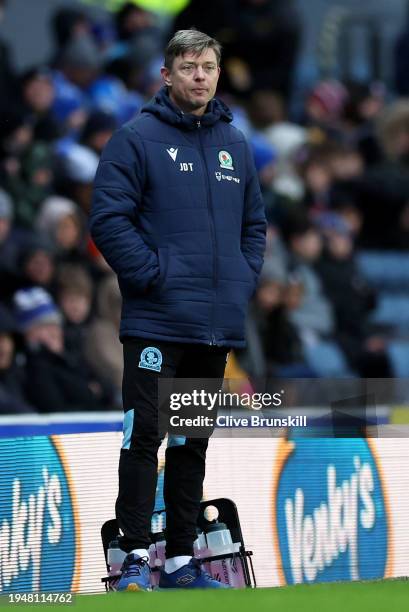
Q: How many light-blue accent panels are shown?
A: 2